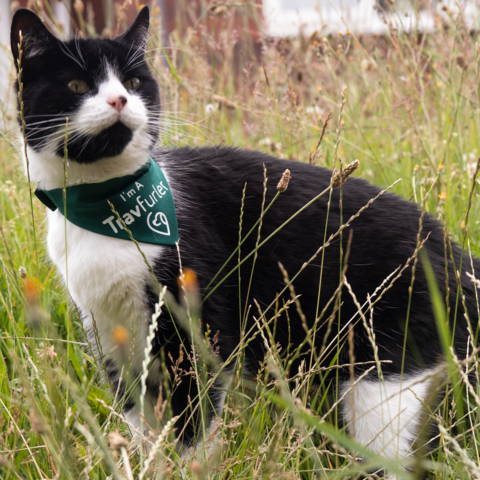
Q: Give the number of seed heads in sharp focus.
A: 2